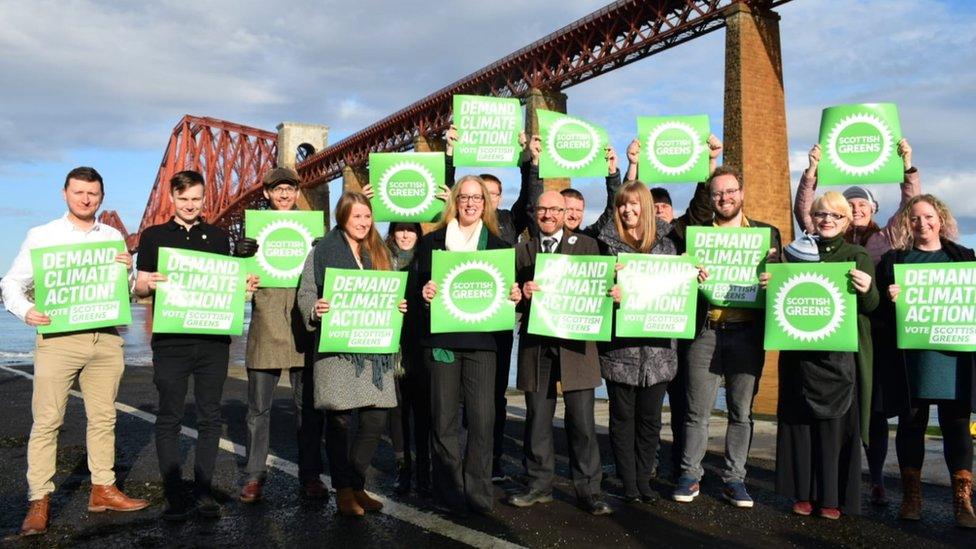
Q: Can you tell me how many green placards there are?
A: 15